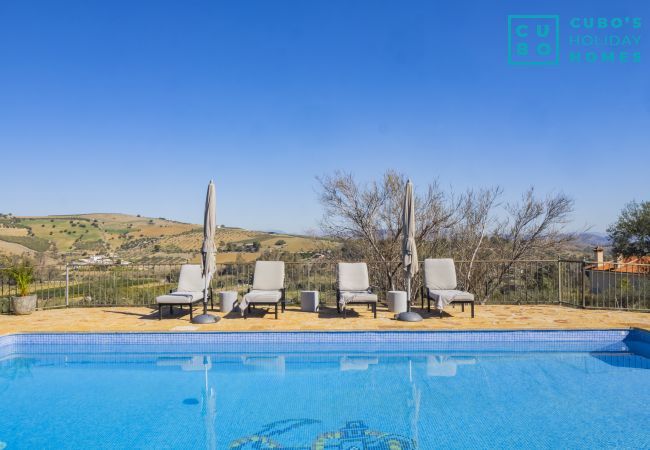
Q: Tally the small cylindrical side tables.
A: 3